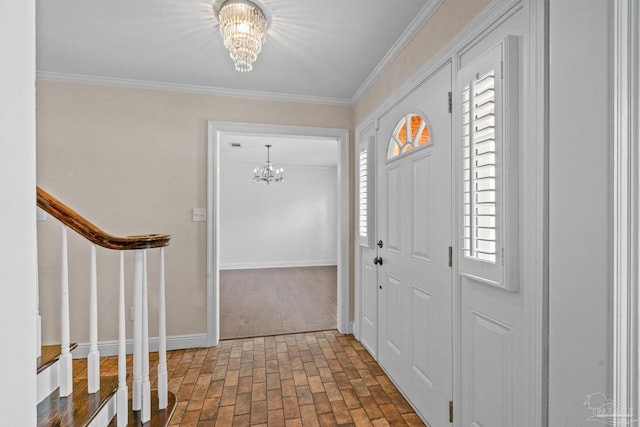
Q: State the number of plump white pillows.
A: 0